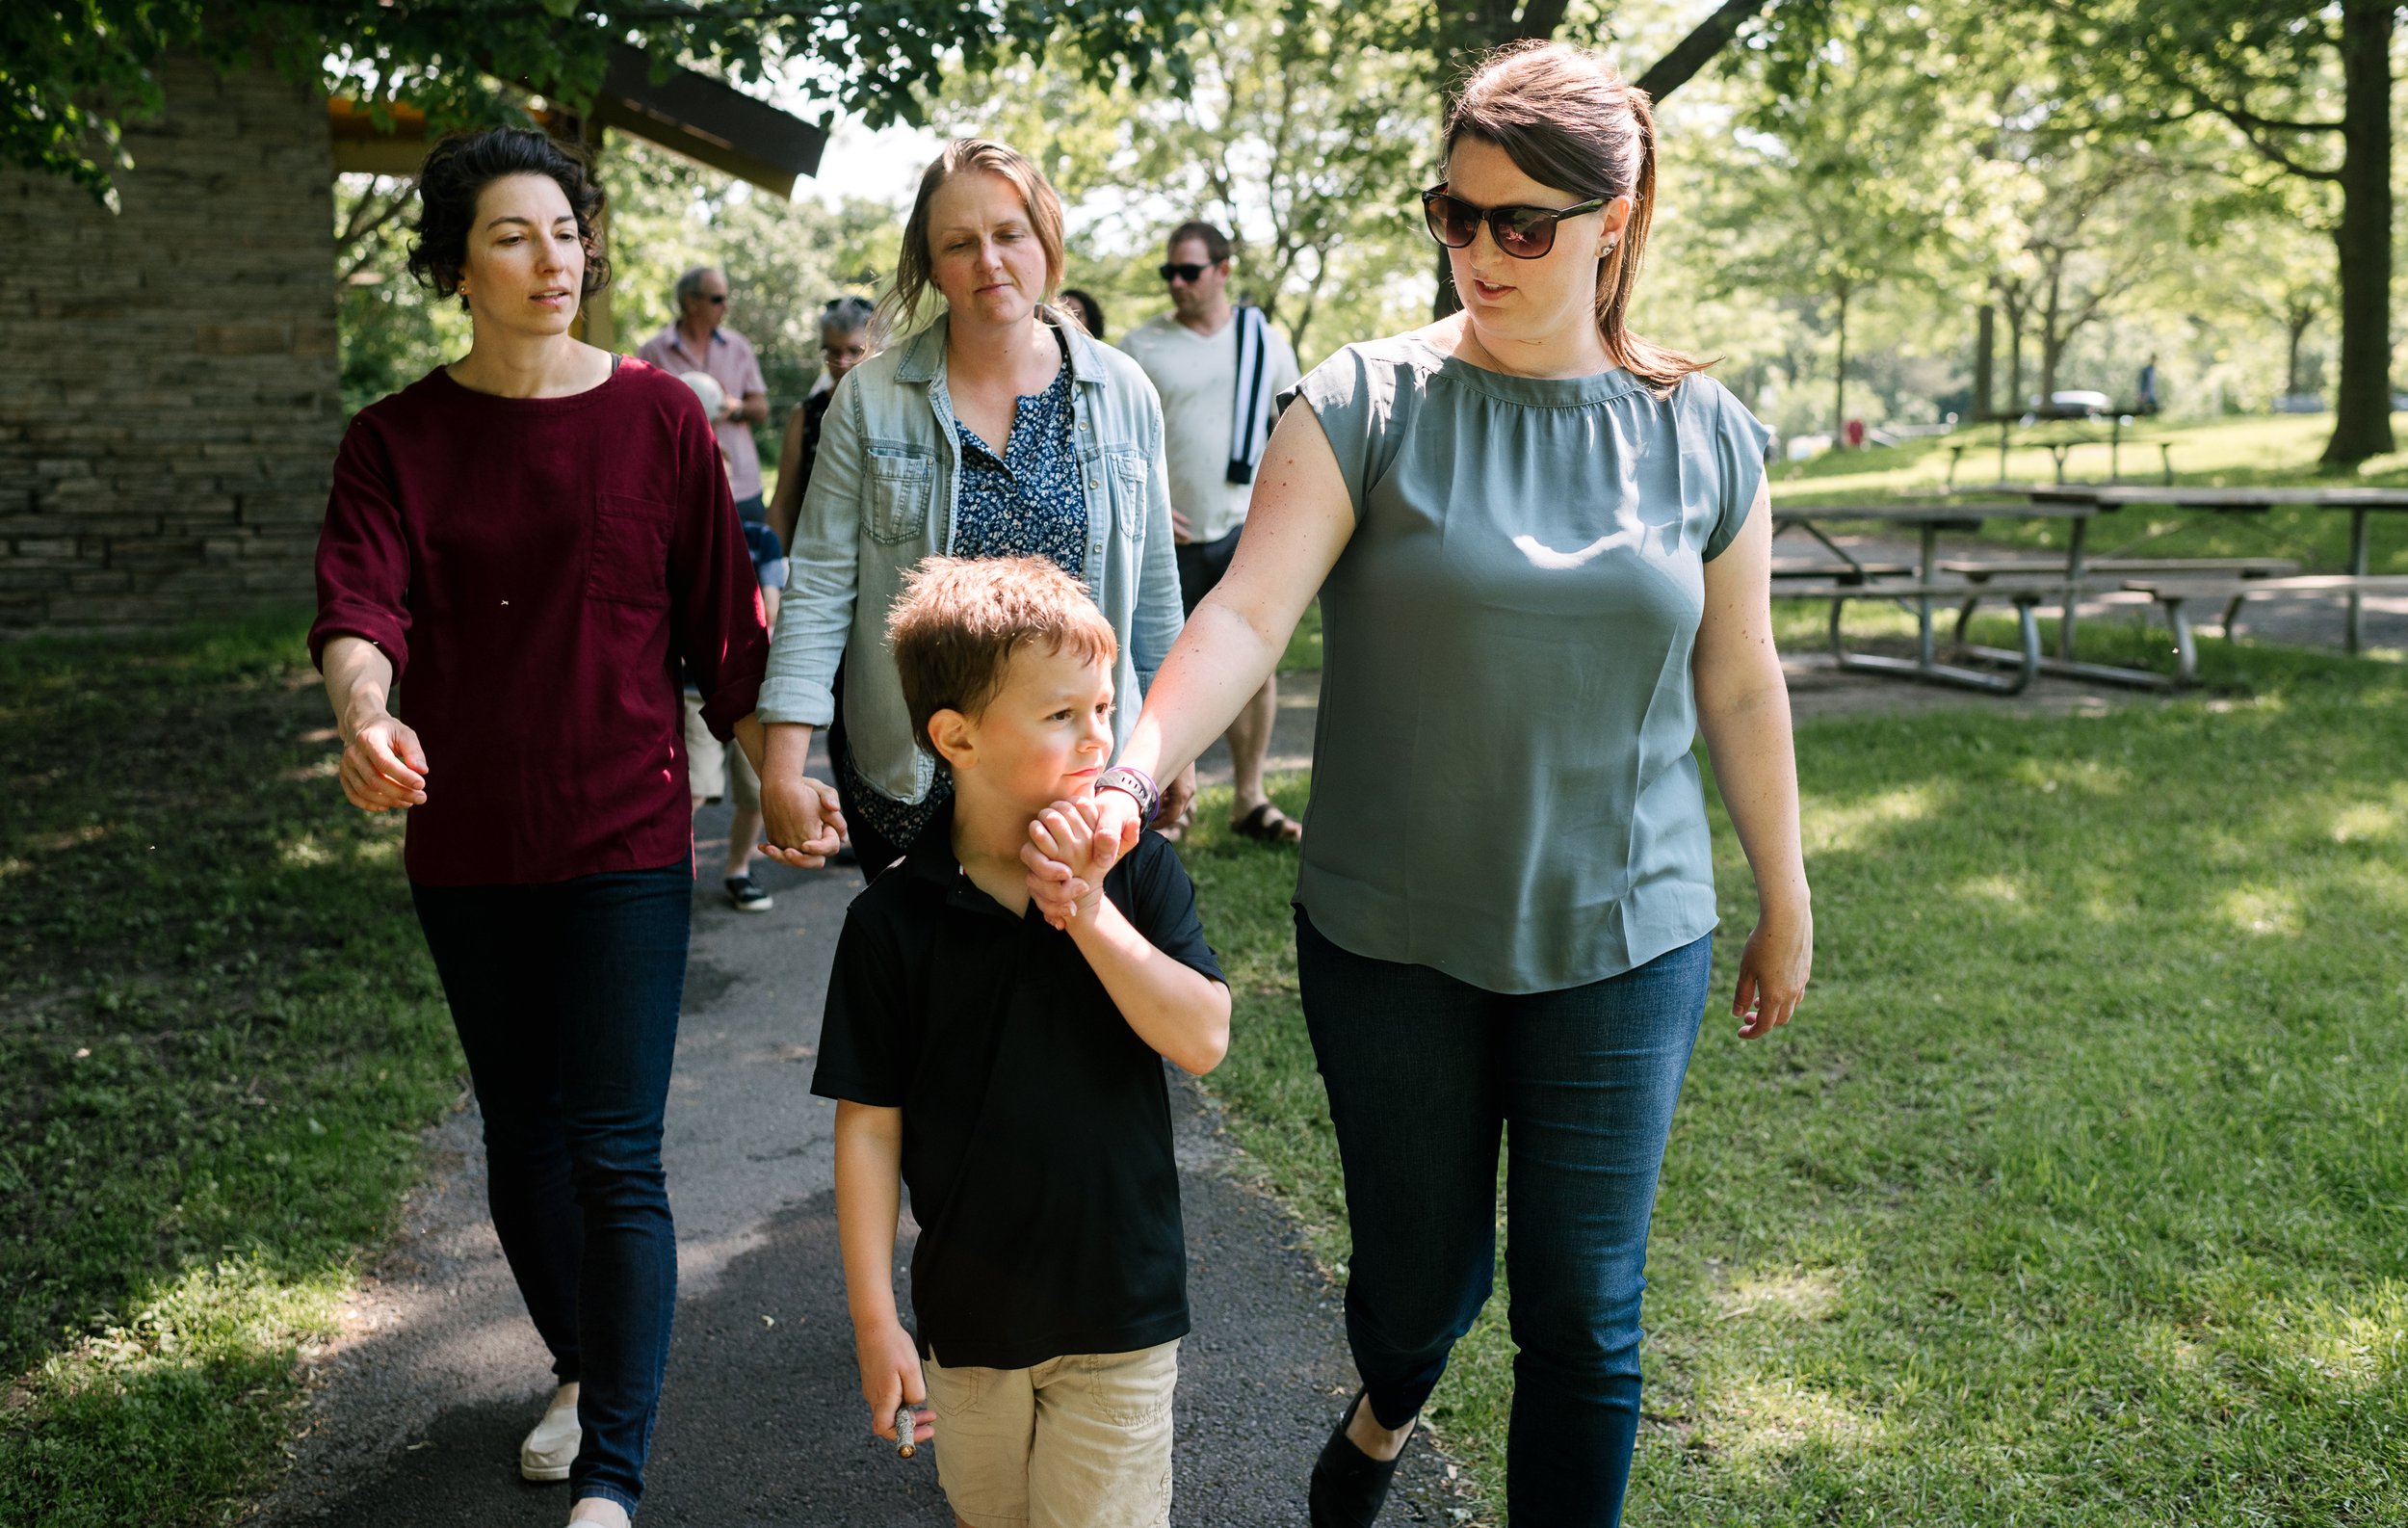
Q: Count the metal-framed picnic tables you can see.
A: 3